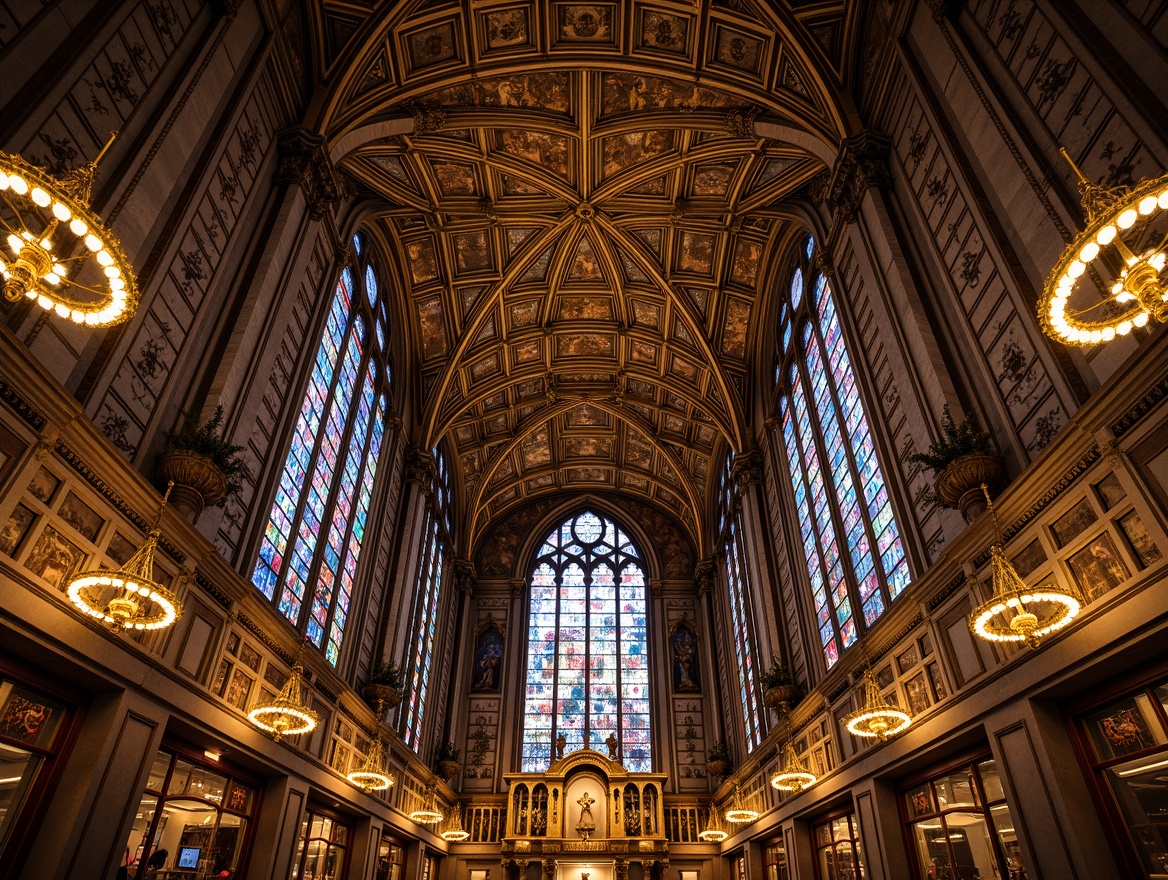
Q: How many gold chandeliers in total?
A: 12